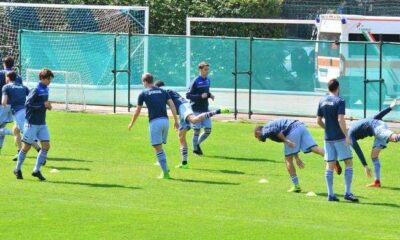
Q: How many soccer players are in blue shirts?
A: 9